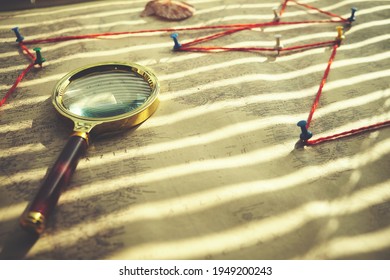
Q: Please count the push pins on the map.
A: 8